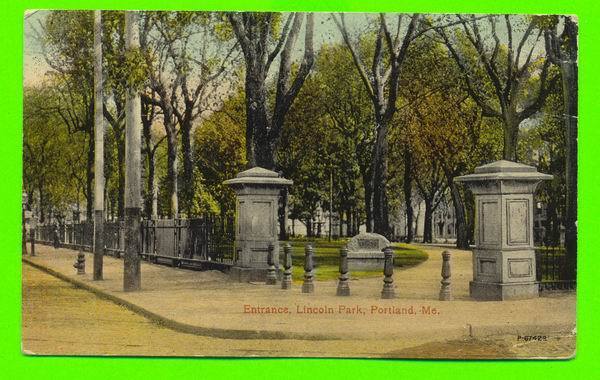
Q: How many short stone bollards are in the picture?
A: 6